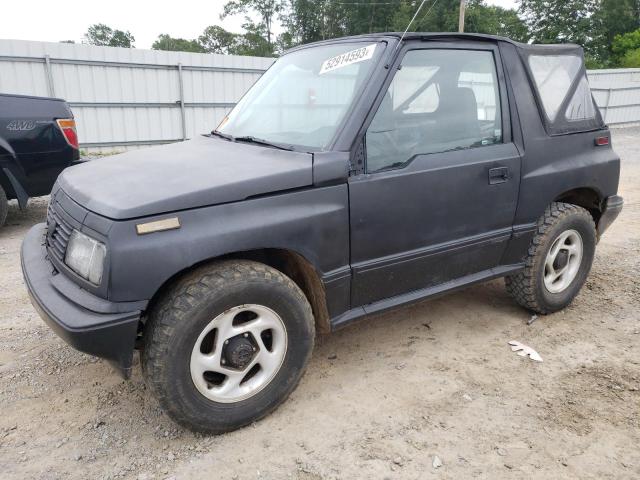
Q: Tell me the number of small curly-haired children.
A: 0